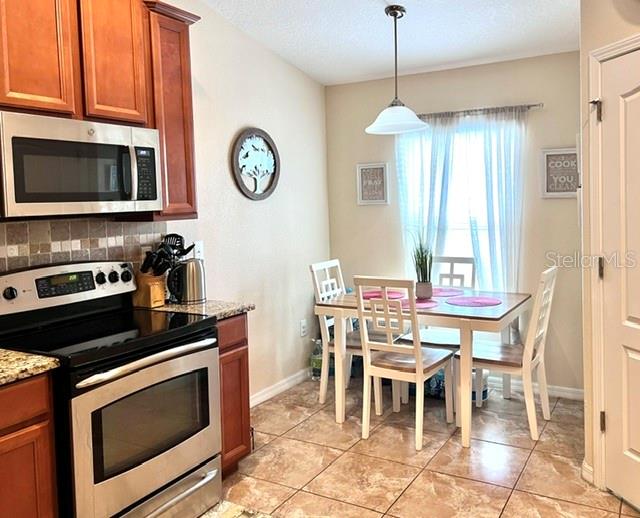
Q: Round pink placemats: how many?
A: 4